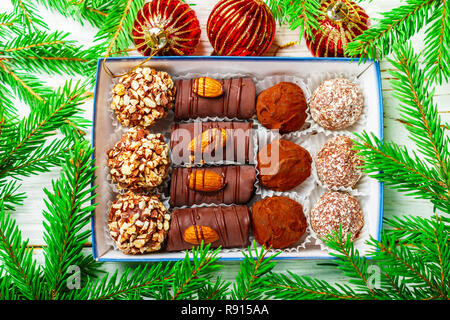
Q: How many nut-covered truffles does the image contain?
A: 3